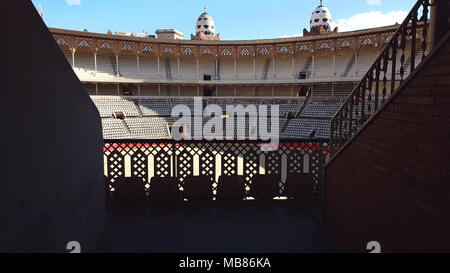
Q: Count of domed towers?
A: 2